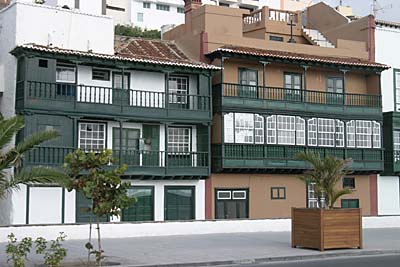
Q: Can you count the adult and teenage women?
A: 0